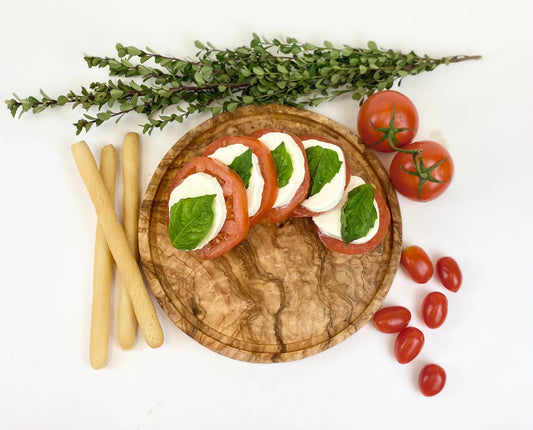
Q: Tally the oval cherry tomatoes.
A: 6